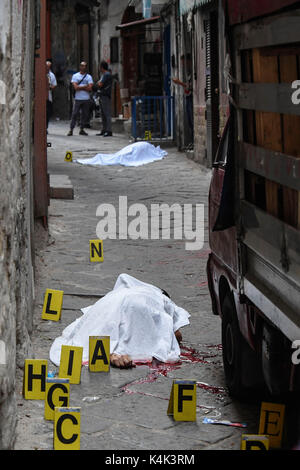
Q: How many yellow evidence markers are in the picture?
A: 12